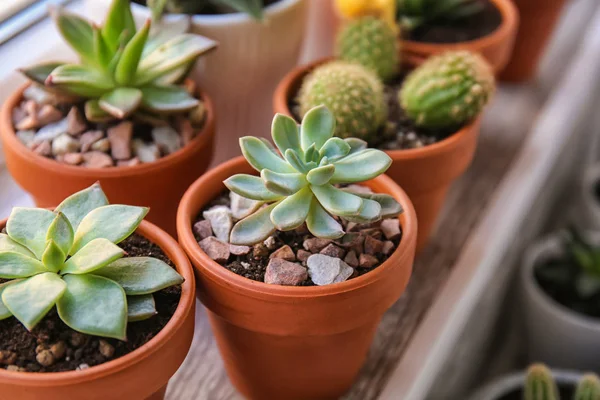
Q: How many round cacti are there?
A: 3